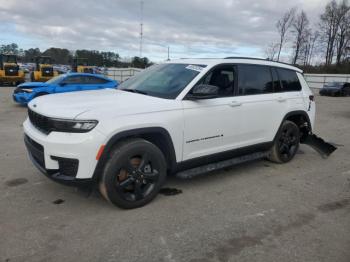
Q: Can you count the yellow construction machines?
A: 3